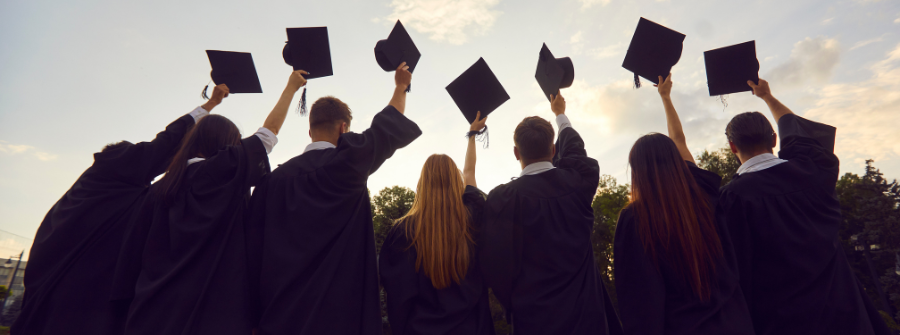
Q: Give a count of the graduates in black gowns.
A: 7